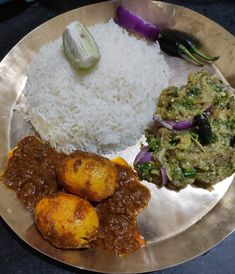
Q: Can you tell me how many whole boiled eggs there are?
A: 2